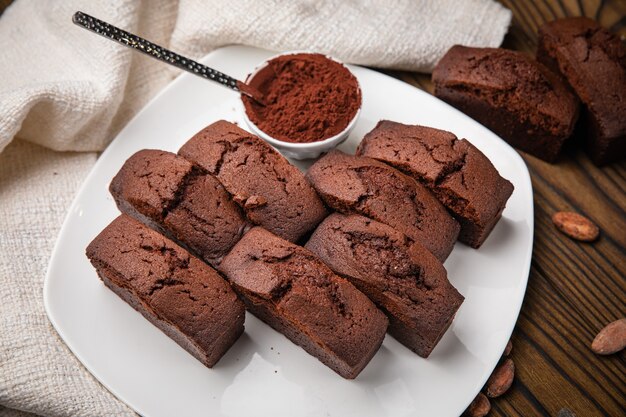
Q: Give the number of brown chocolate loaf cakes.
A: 9